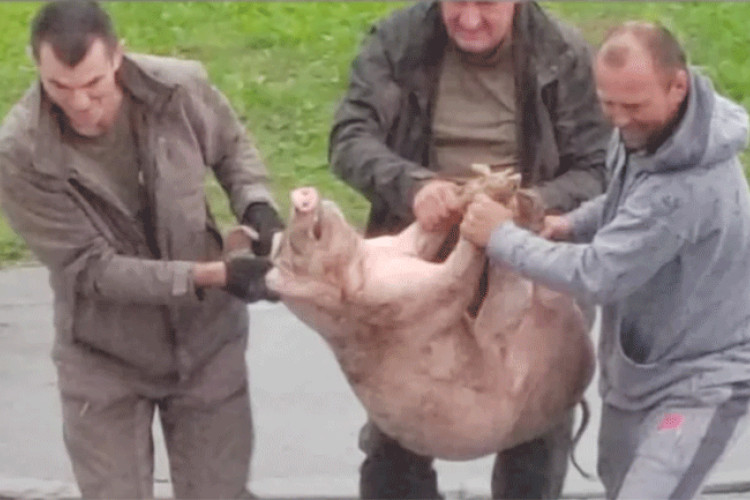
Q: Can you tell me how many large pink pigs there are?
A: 1